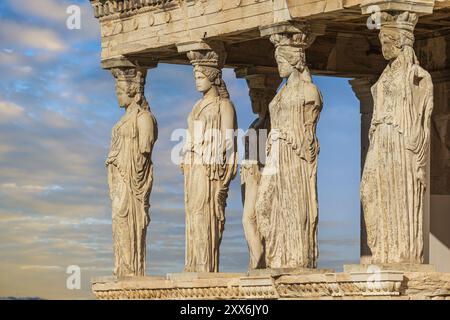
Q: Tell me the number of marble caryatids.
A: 5